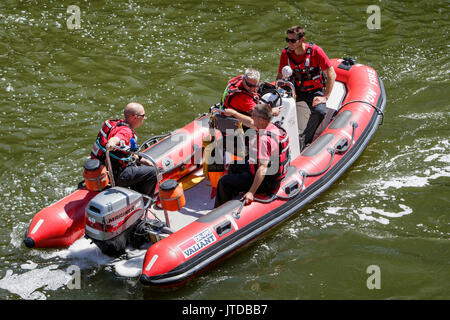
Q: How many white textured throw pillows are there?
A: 0